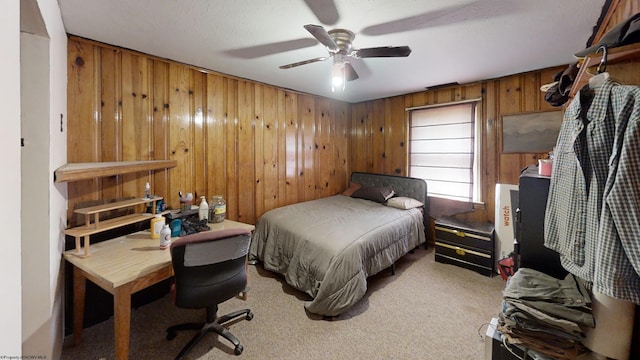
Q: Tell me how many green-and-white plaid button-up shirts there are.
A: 1